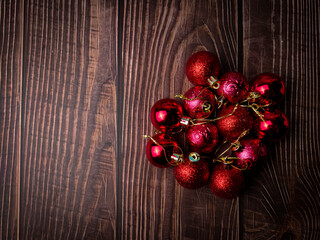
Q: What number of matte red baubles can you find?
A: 4